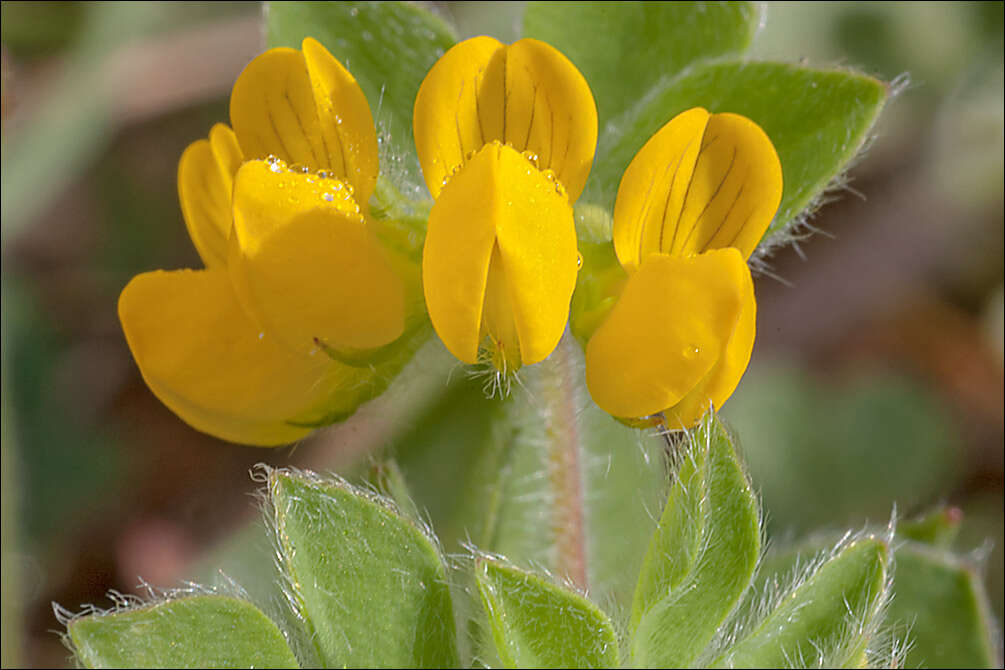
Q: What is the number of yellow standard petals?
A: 4